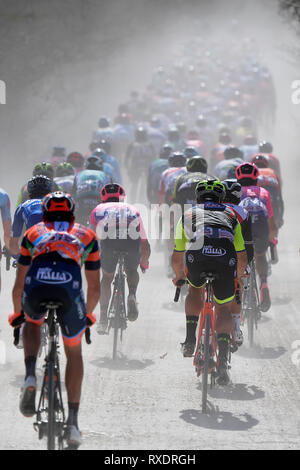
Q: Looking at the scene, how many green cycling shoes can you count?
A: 0